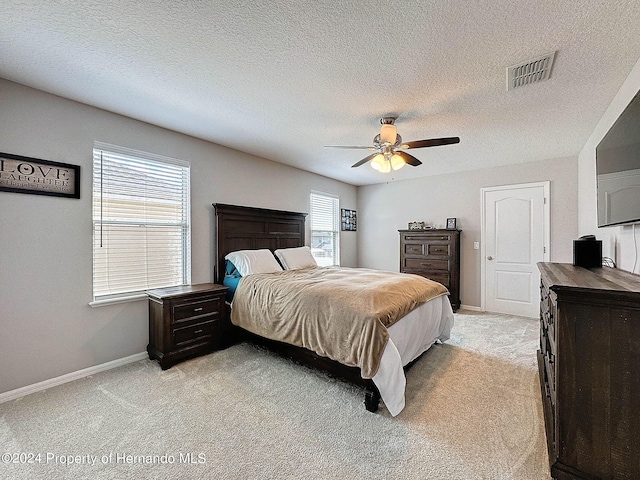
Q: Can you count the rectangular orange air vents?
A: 0